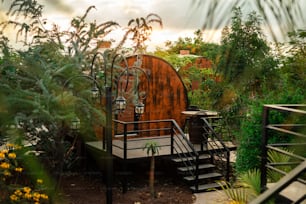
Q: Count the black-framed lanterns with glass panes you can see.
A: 4